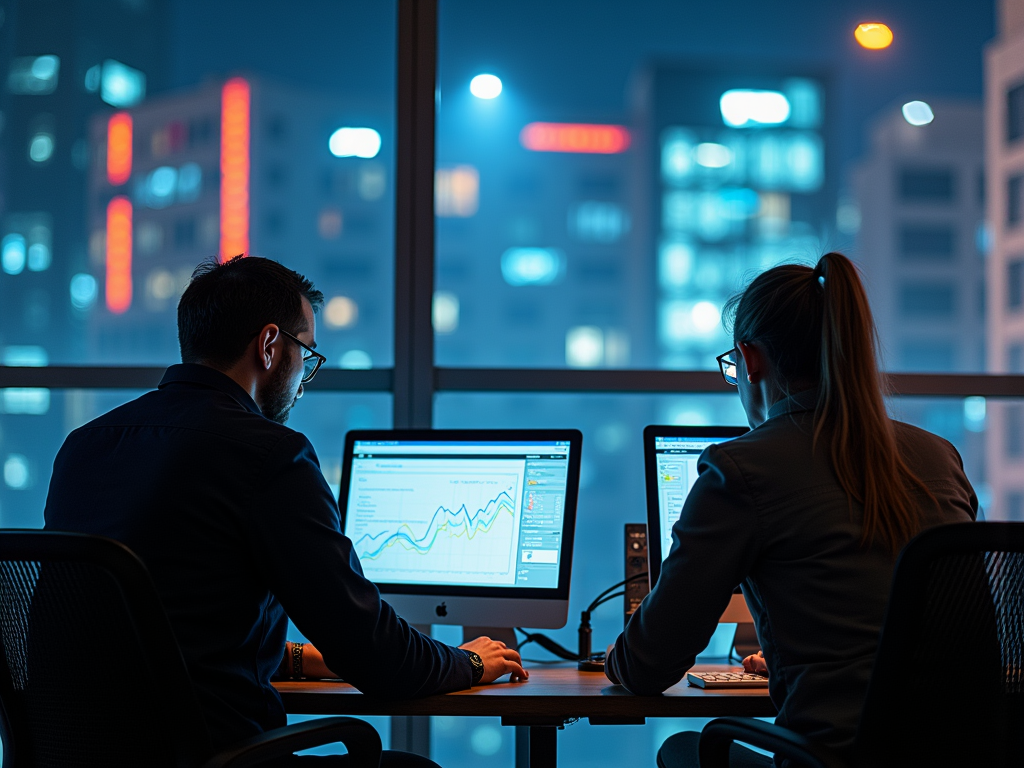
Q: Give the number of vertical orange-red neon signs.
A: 3